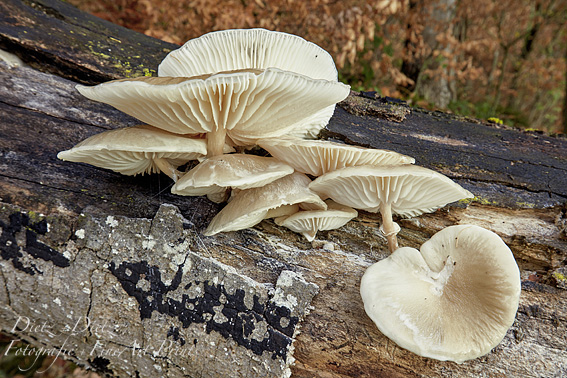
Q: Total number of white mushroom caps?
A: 9